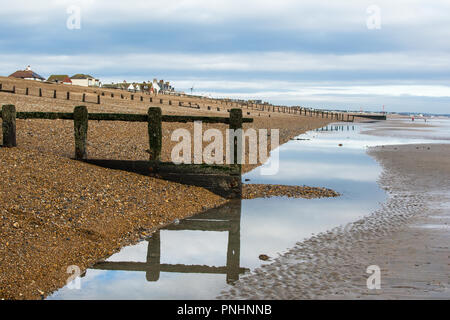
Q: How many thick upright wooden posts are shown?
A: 4